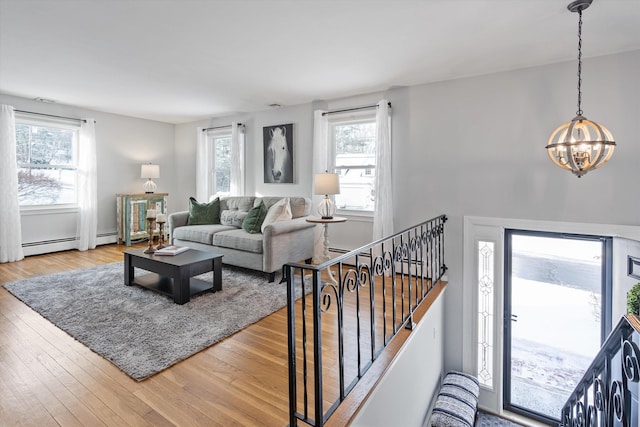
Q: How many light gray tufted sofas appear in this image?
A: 1